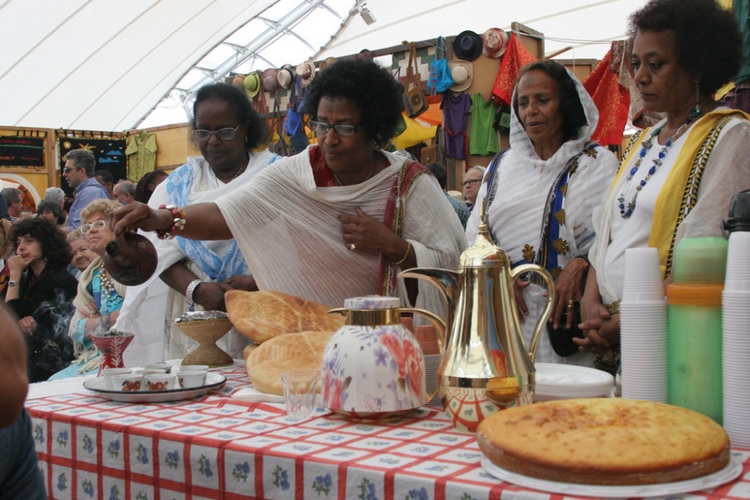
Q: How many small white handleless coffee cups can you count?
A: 7